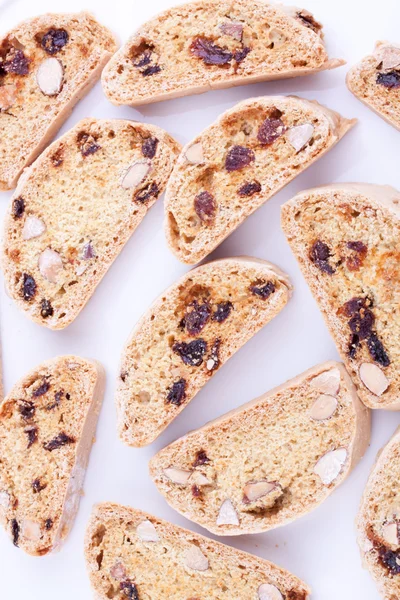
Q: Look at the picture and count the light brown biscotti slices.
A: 11